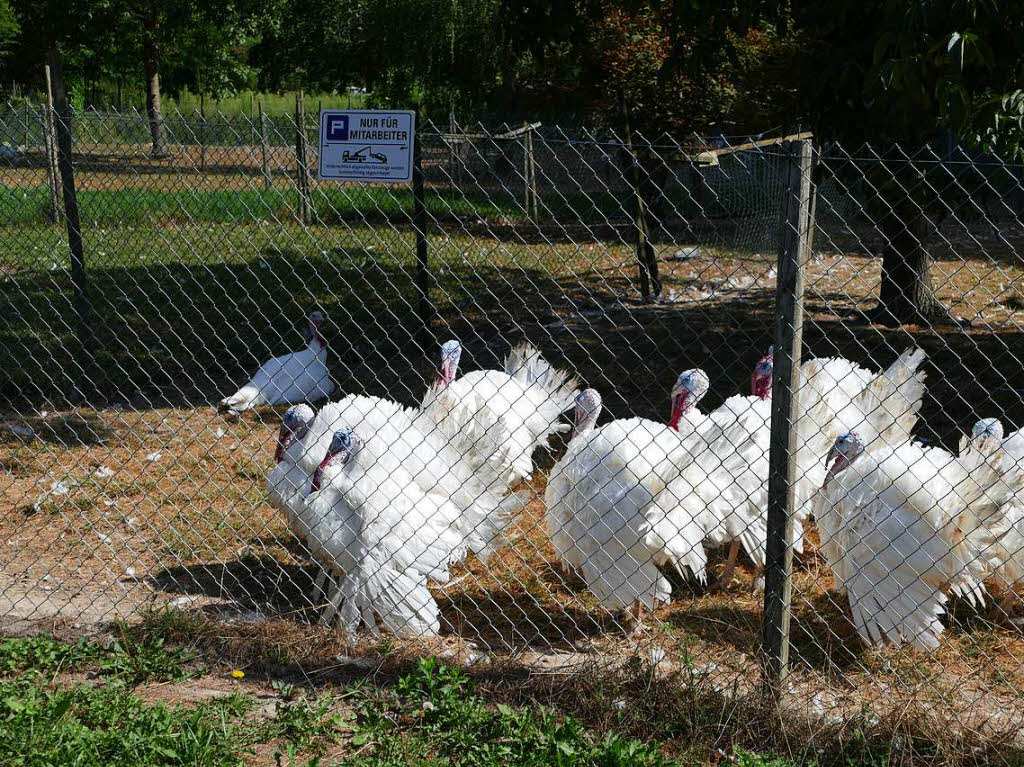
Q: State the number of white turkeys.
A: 9